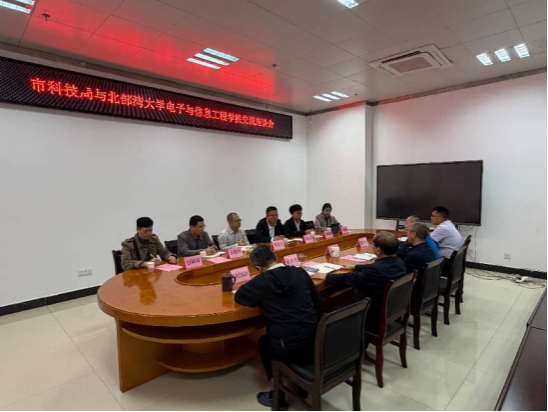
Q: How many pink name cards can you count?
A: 10